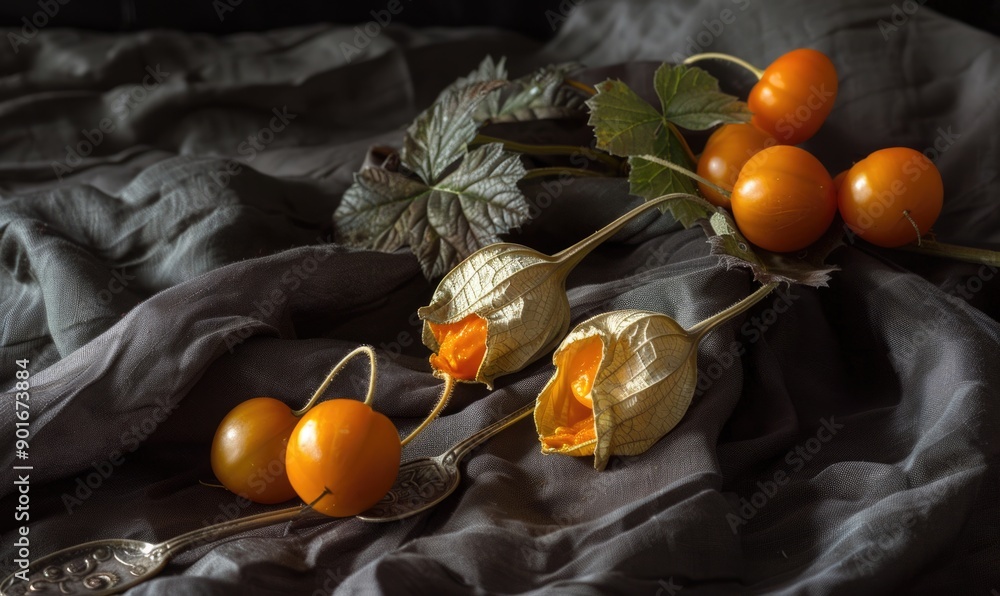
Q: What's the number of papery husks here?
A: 2